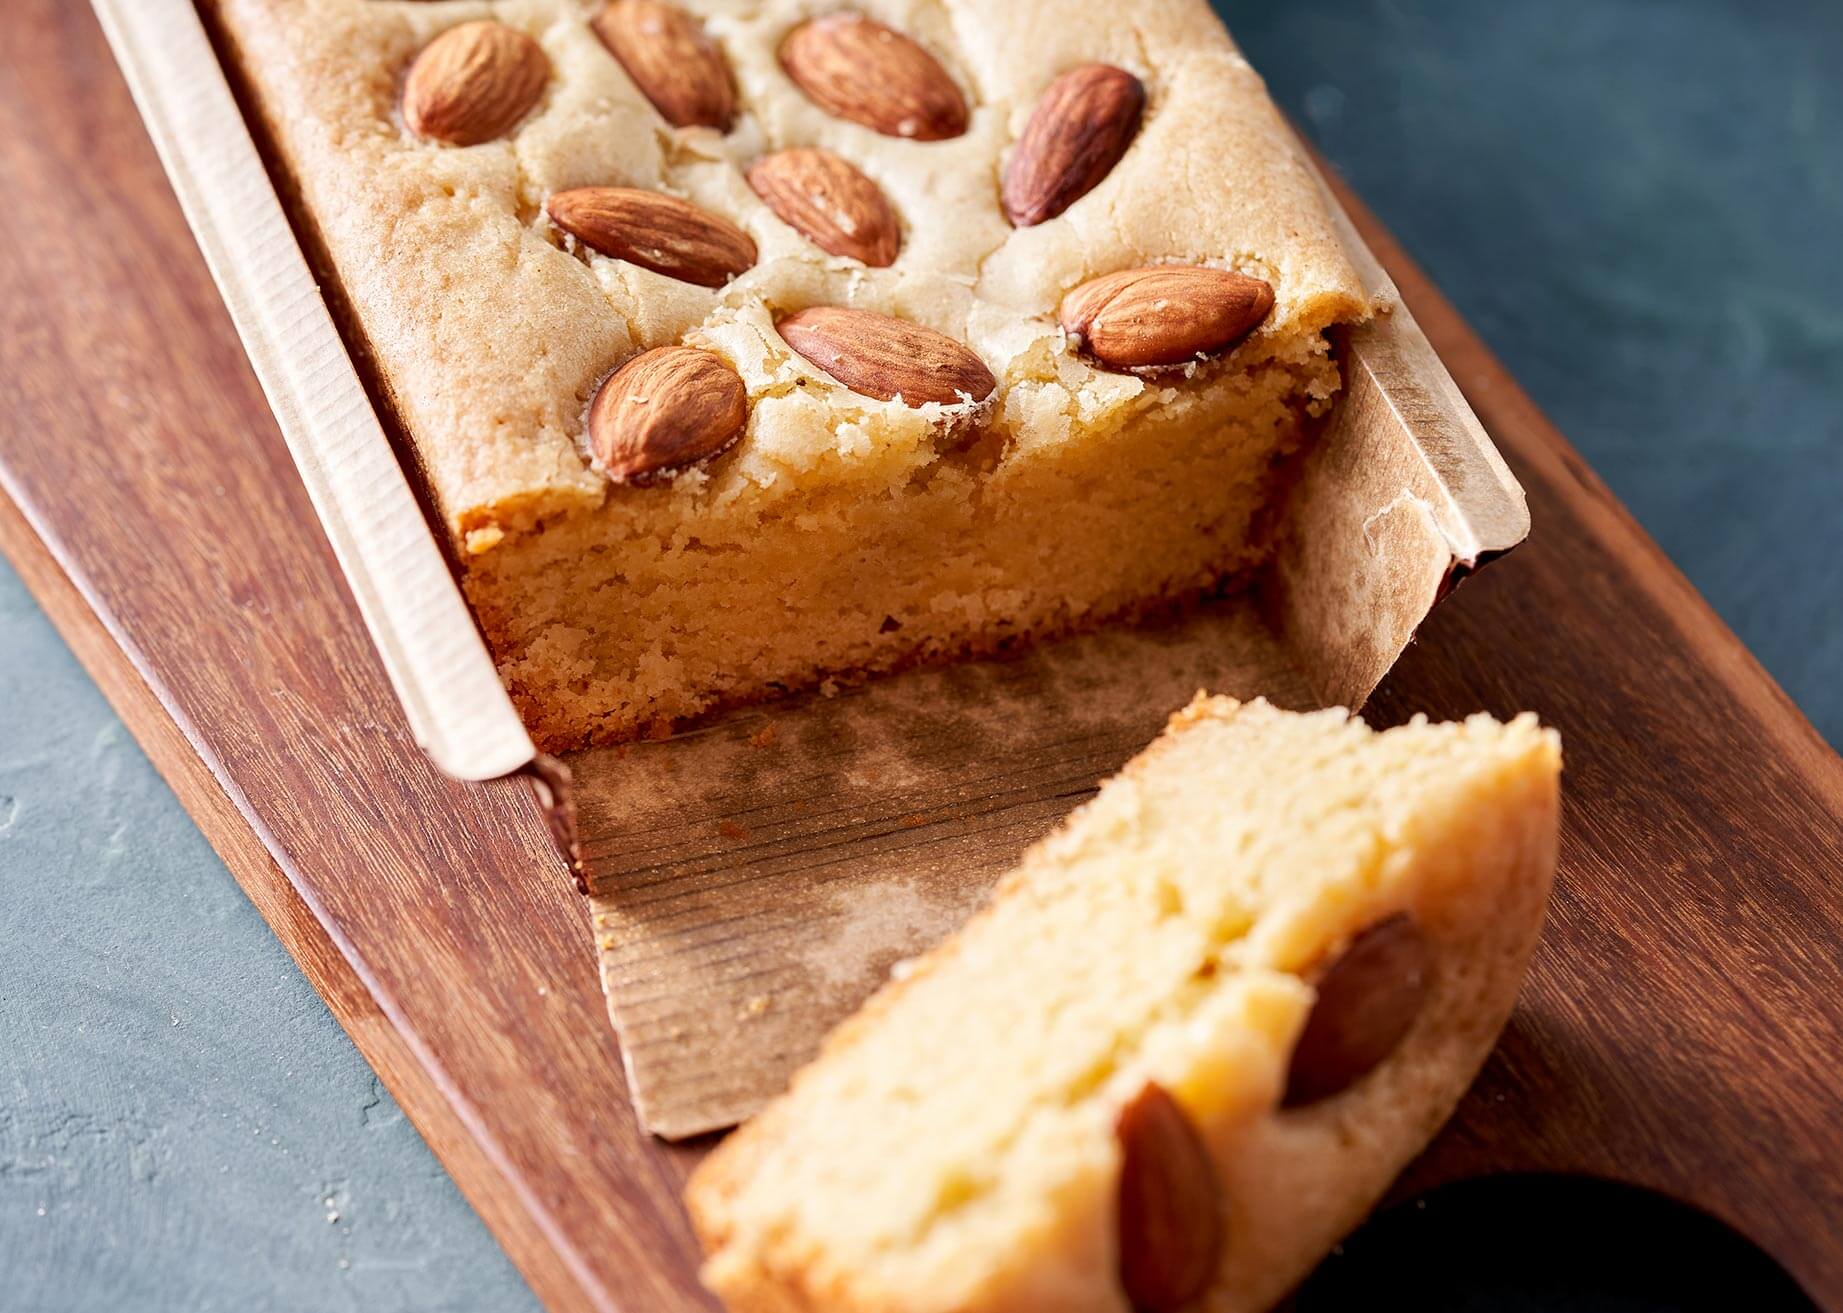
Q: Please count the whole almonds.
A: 11